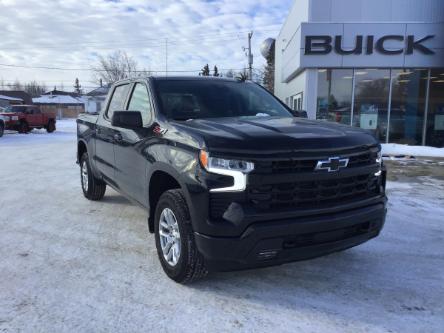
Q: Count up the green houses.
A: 0